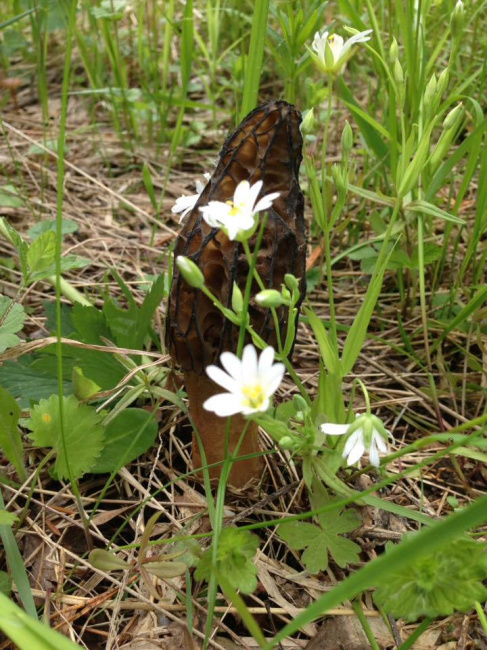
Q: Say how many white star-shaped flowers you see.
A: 5